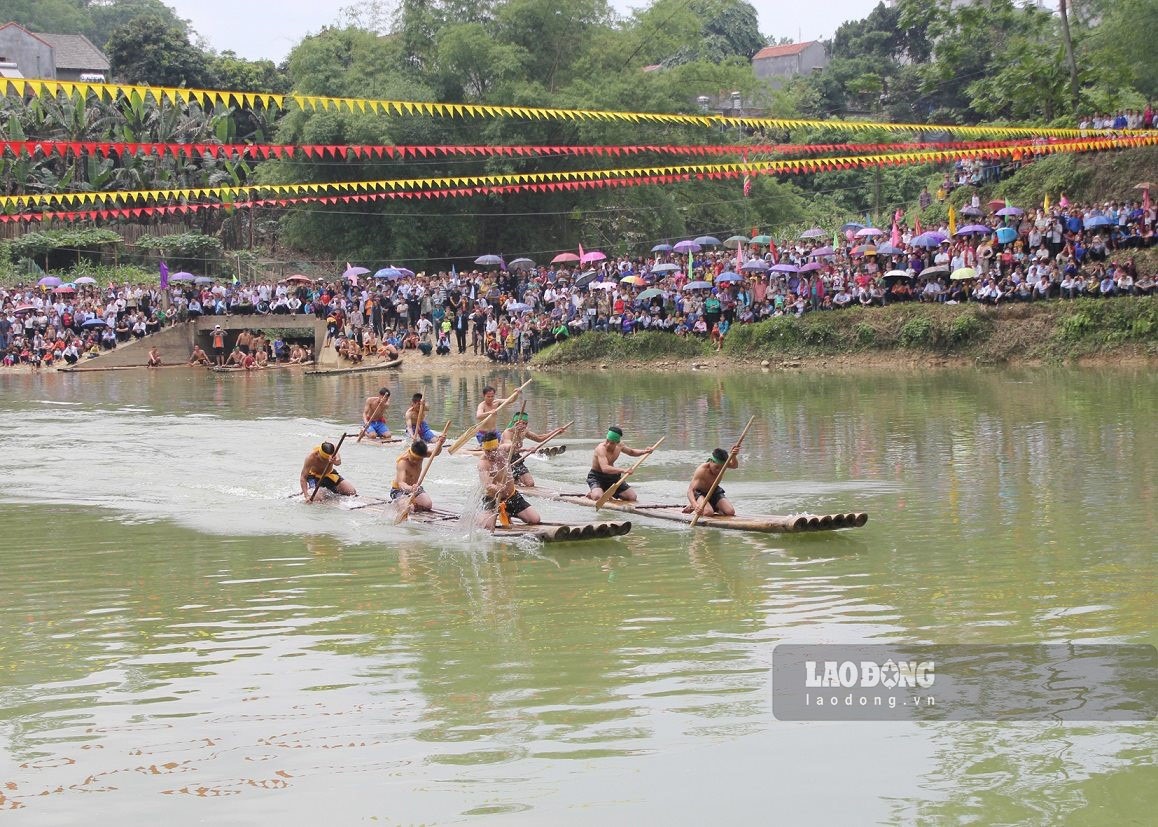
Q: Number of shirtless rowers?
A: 9